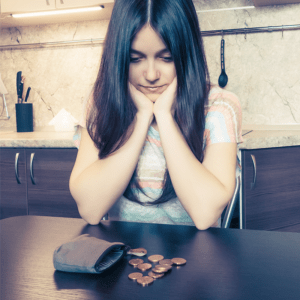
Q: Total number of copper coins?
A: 11